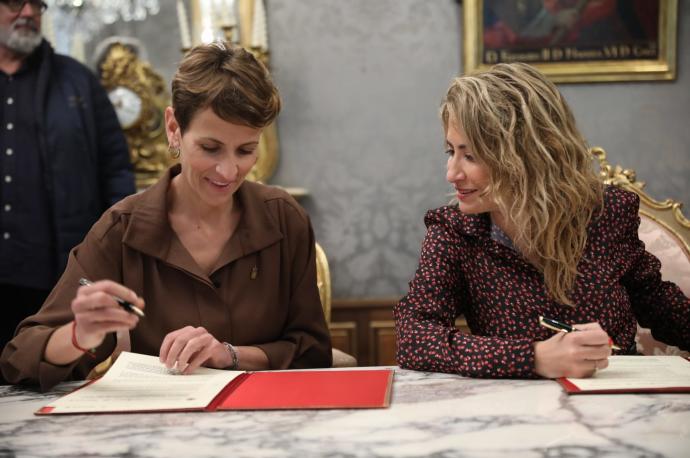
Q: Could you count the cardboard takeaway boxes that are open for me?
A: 0